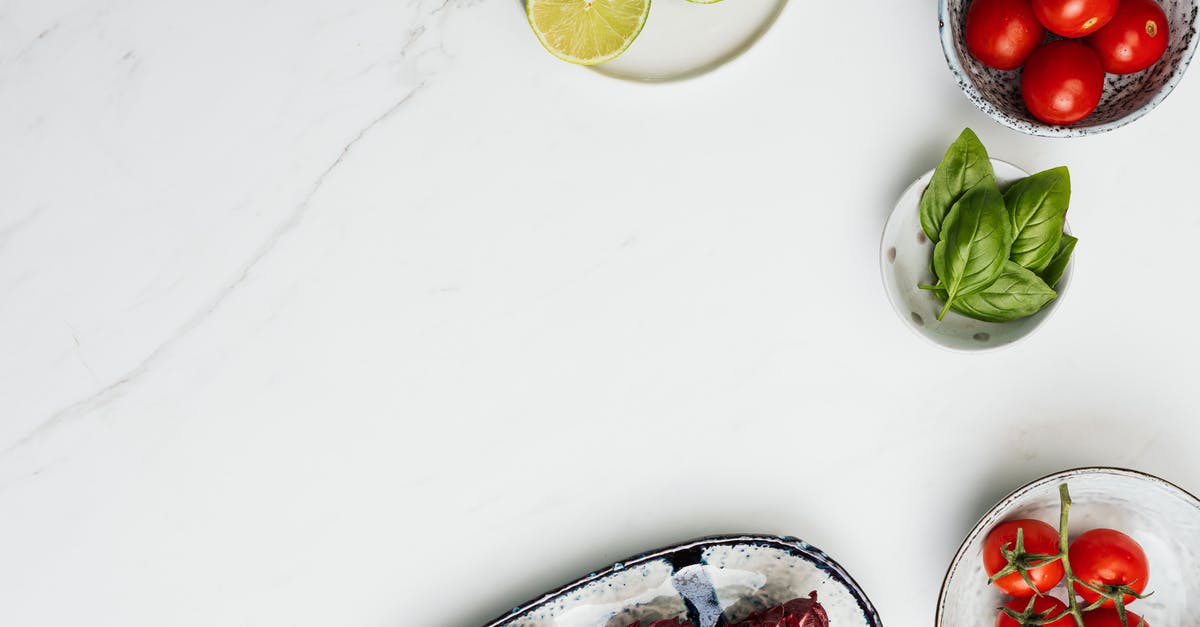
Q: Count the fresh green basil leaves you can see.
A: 5